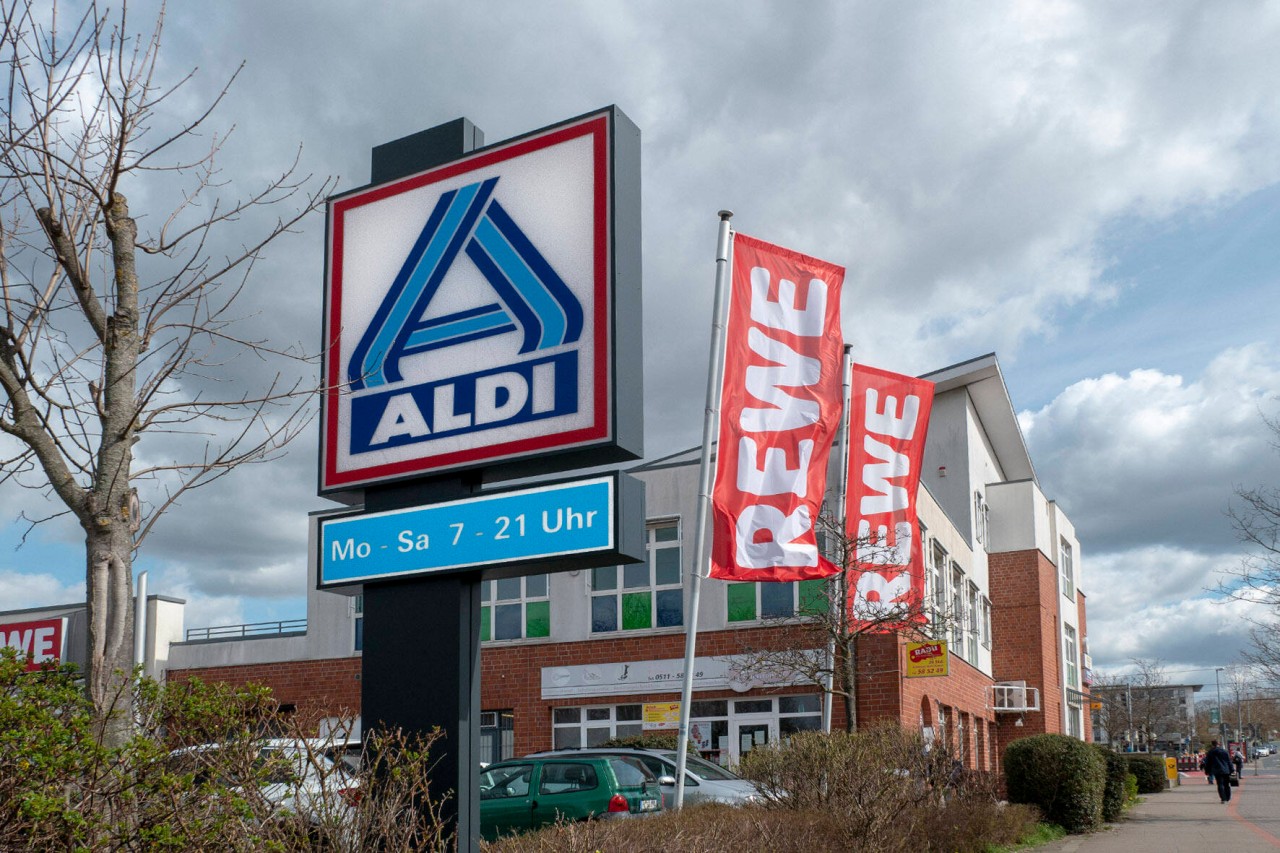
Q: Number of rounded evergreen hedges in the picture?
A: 3